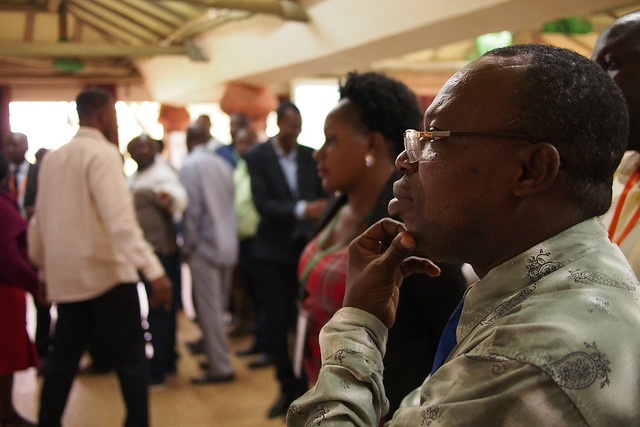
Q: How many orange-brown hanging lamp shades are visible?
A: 2